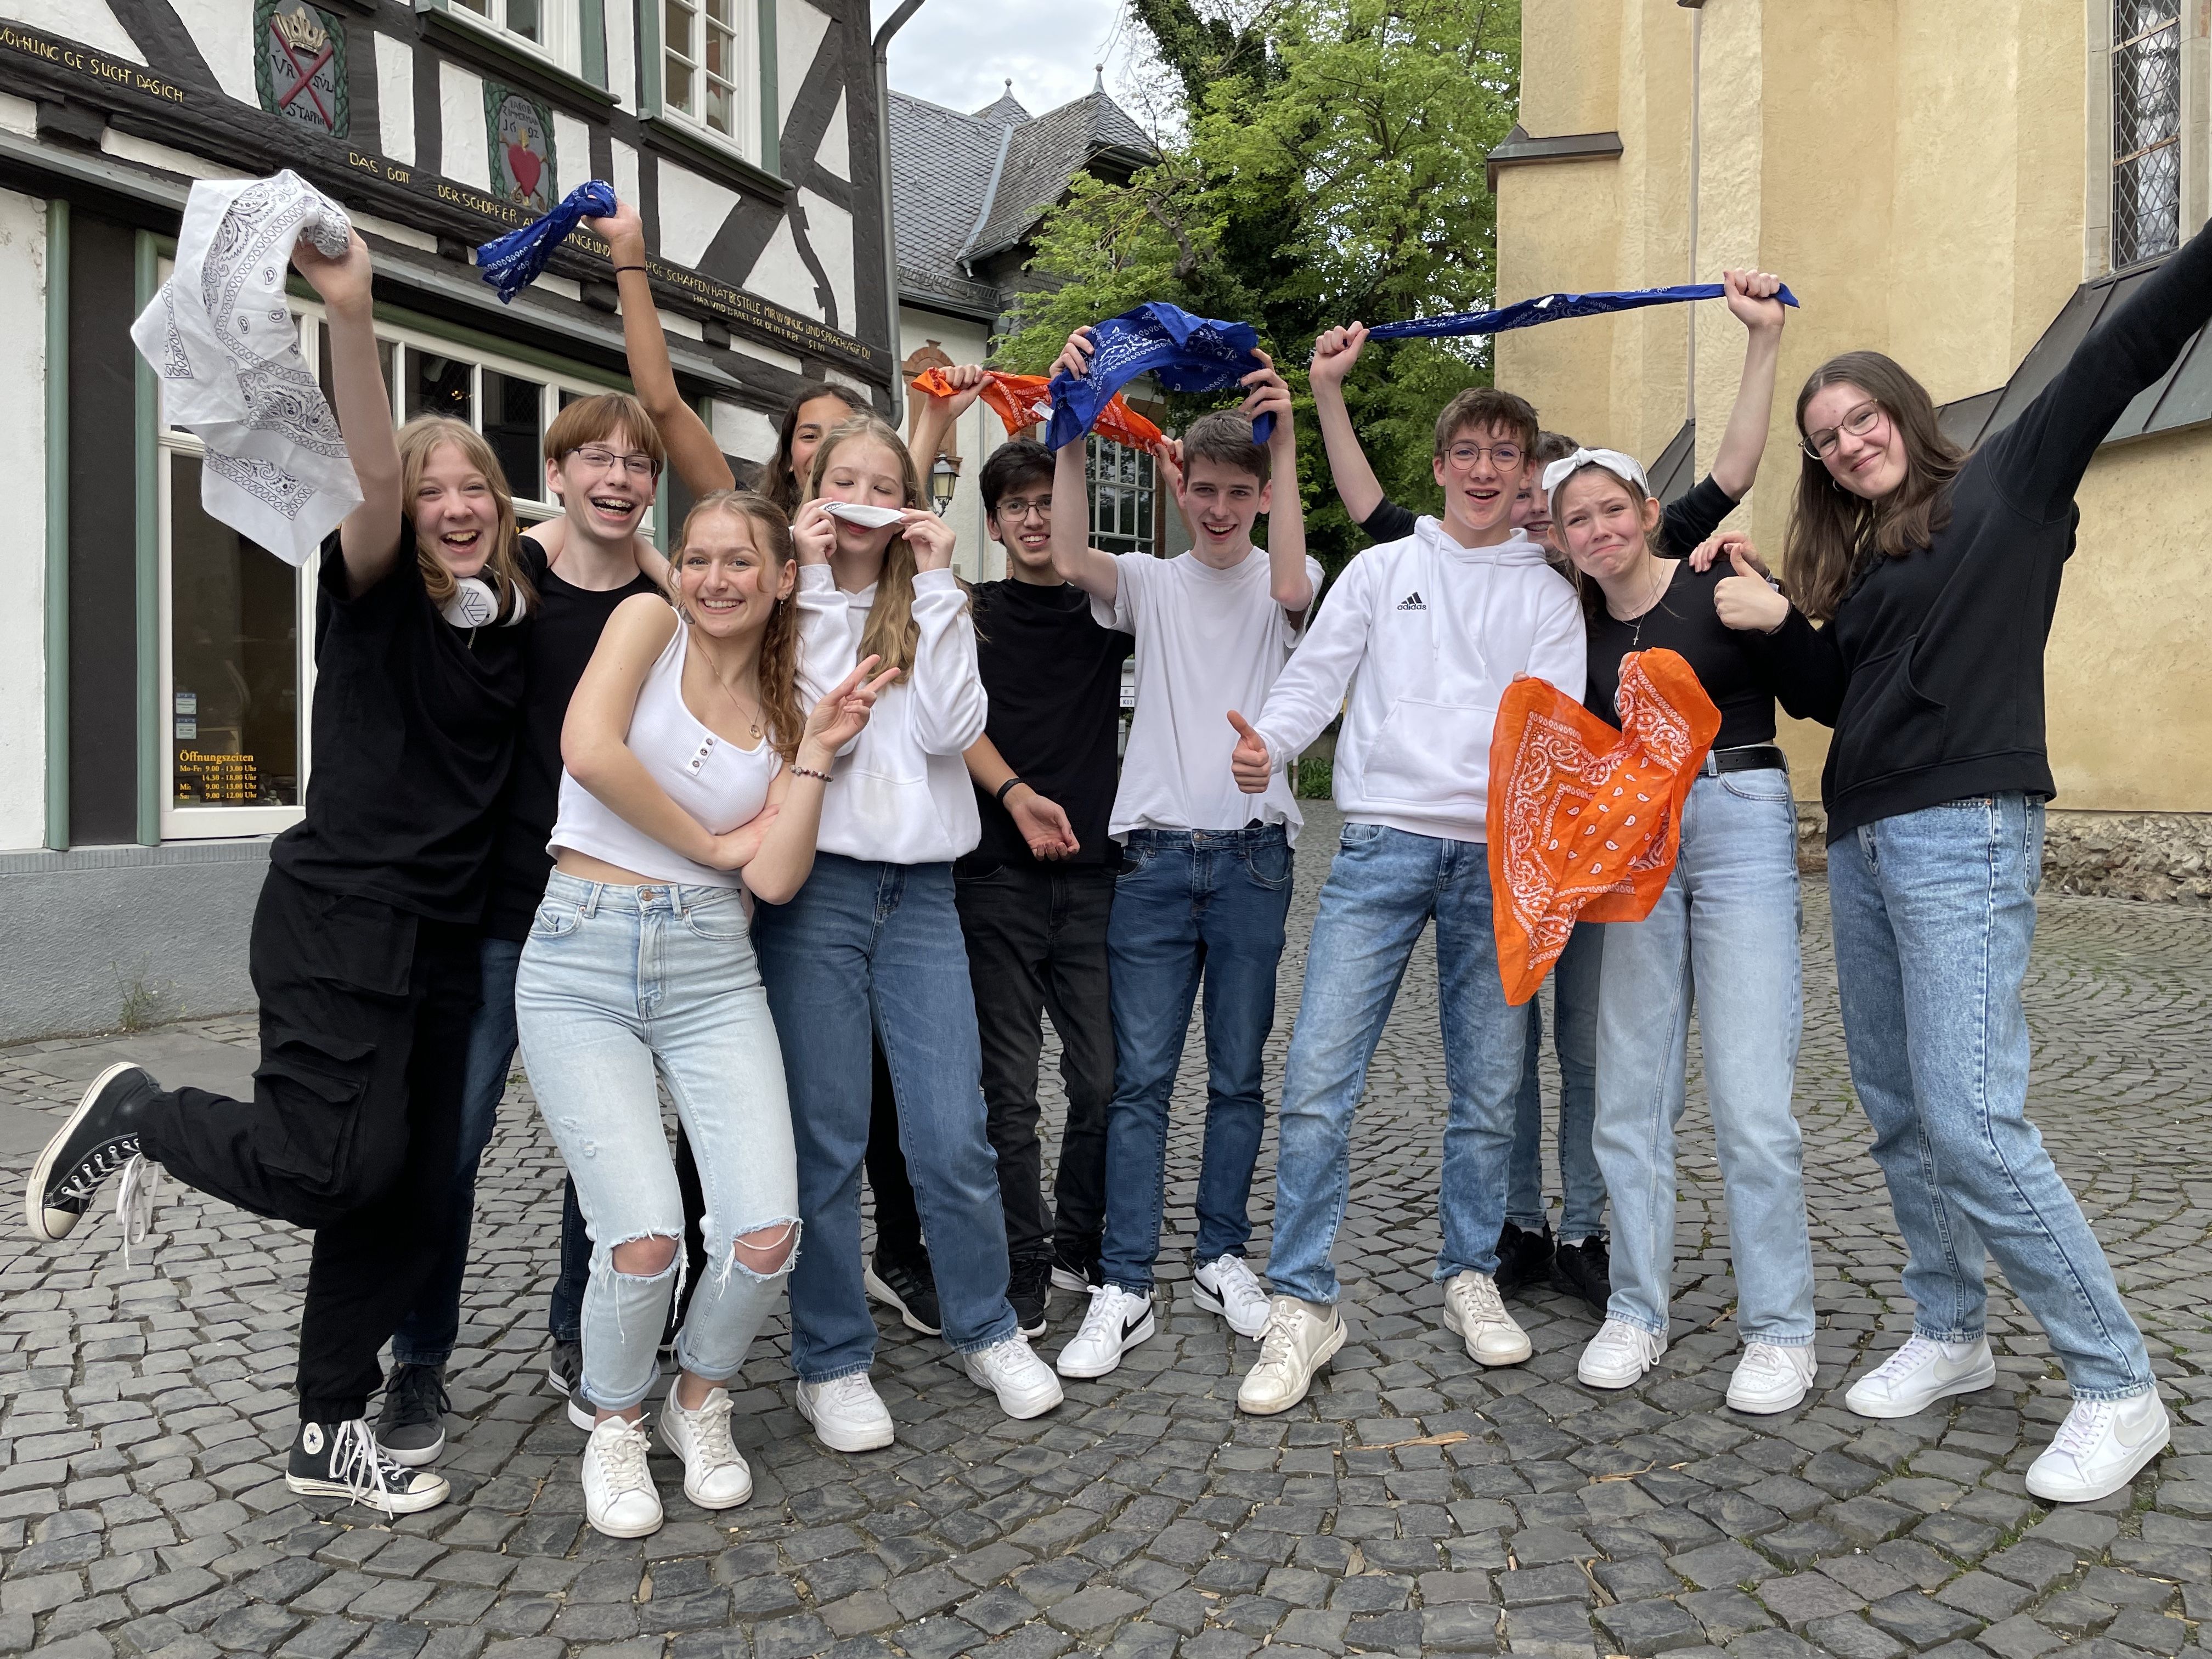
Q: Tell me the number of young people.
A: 11